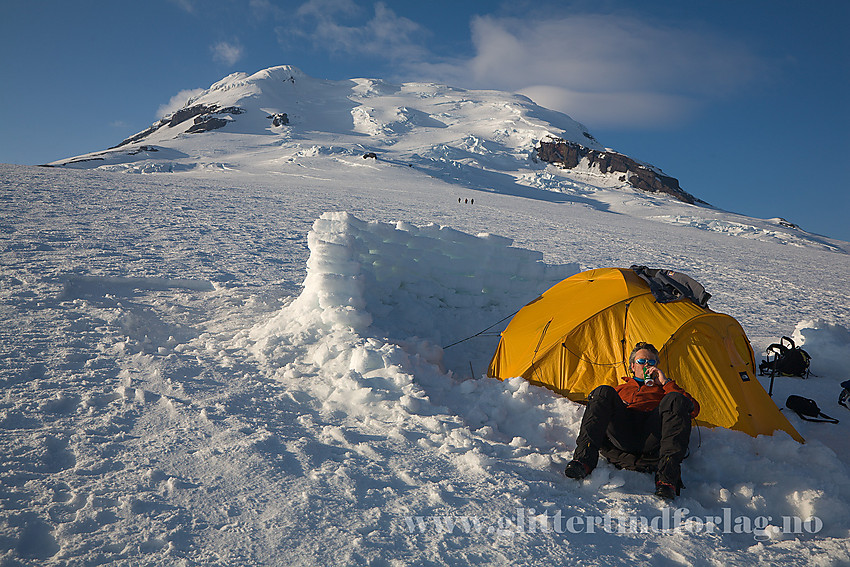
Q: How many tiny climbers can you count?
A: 3